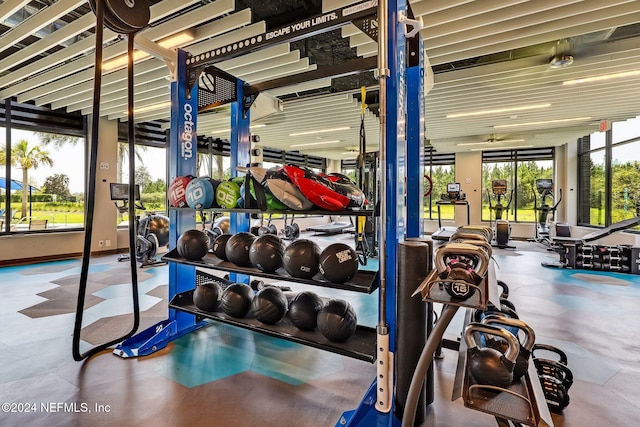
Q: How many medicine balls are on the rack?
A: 11